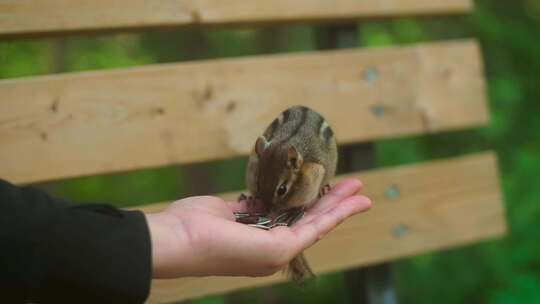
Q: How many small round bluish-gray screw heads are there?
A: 4